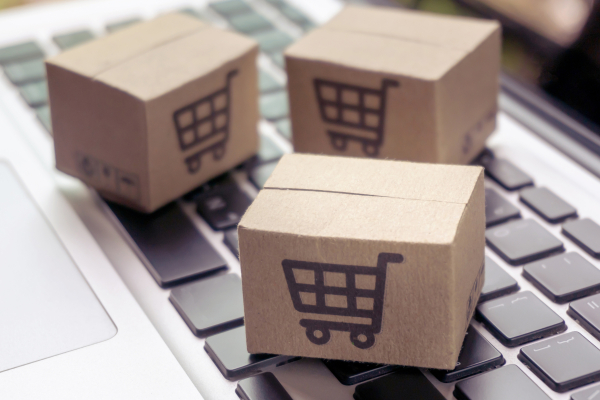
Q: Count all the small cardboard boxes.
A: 3